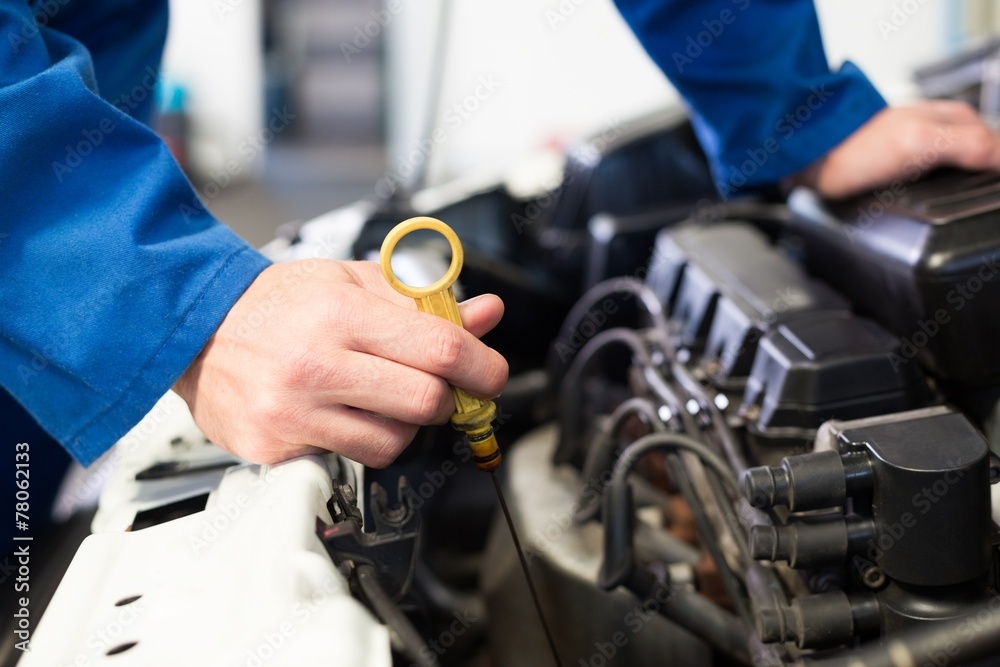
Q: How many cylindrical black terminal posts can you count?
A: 3